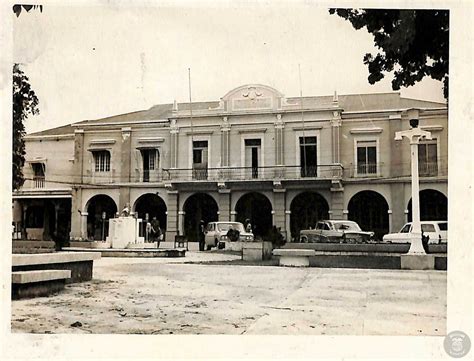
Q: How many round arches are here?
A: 7